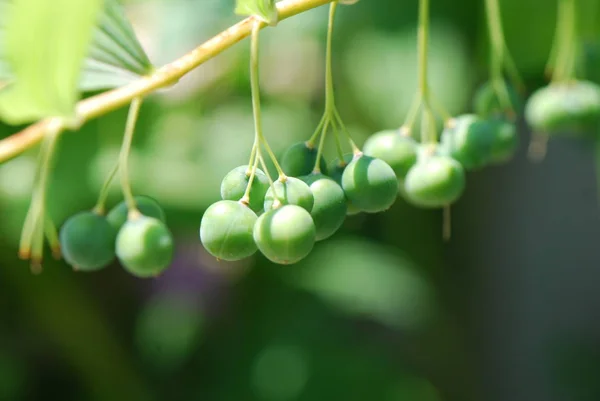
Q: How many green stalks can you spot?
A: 7